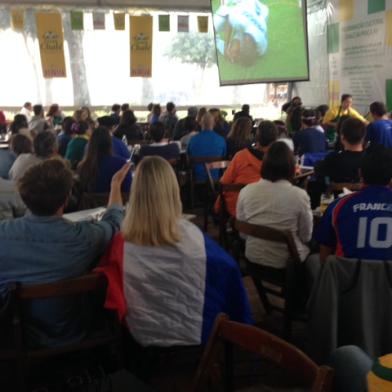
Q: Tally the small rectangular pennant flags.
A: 7